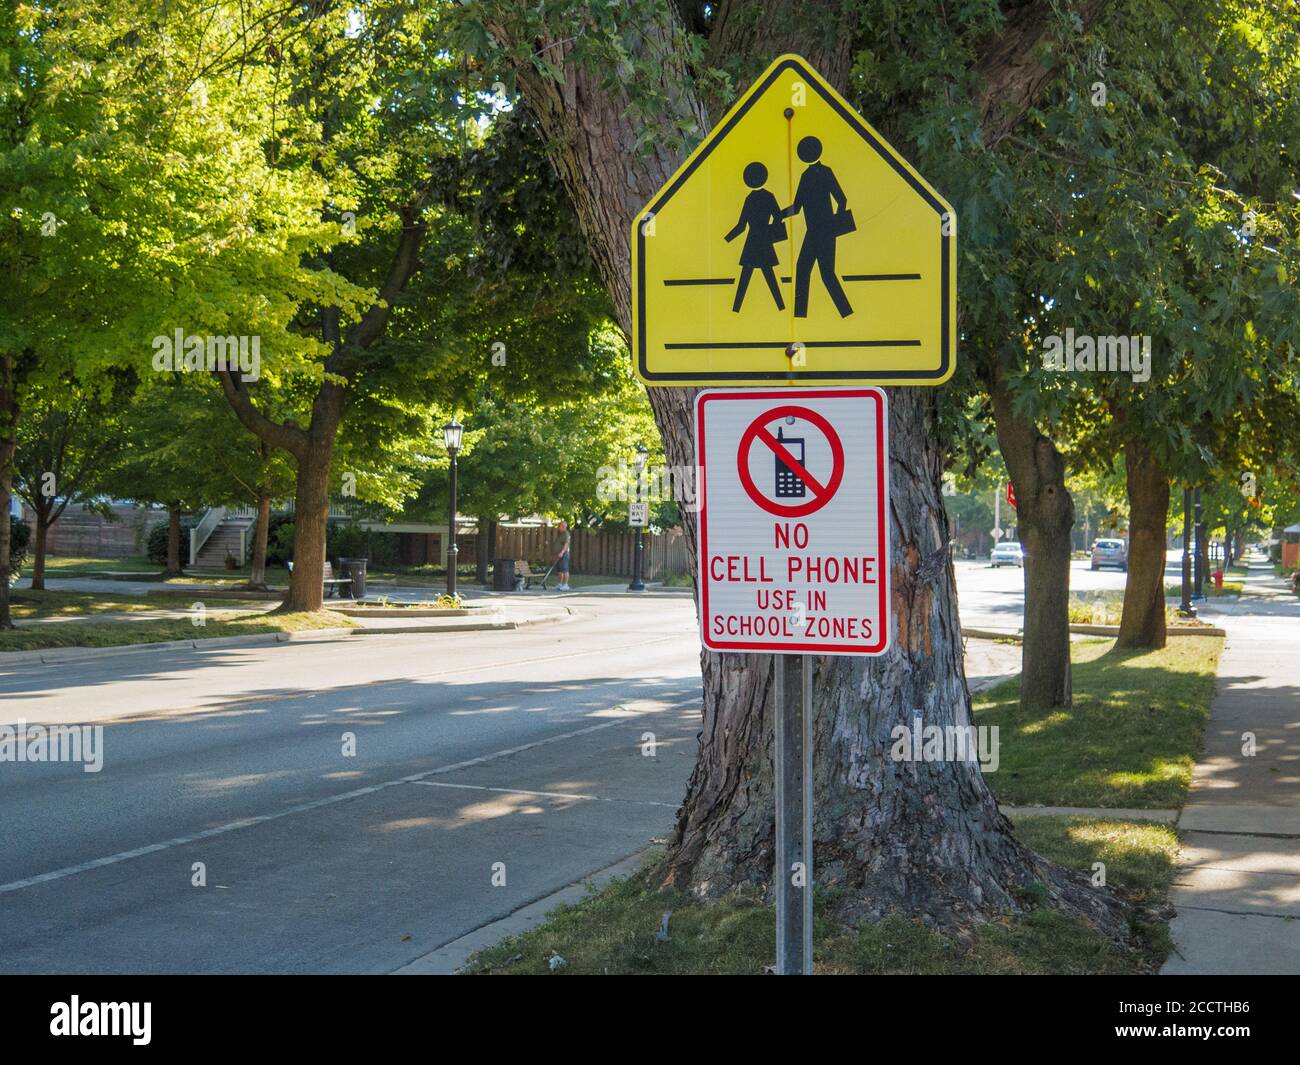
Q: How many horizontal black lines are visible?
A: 2